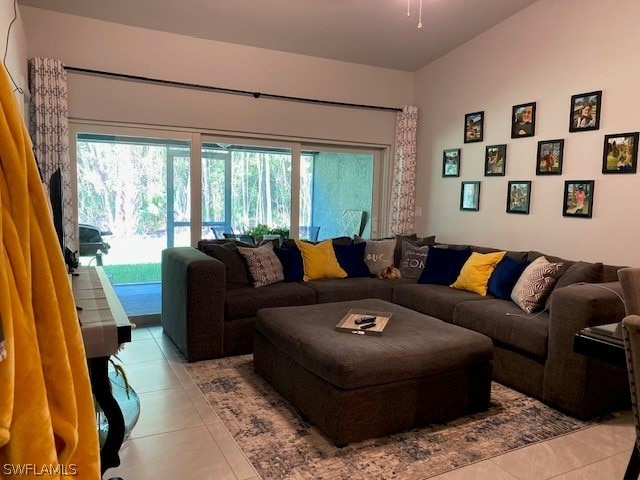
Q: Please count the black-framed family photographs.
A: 10